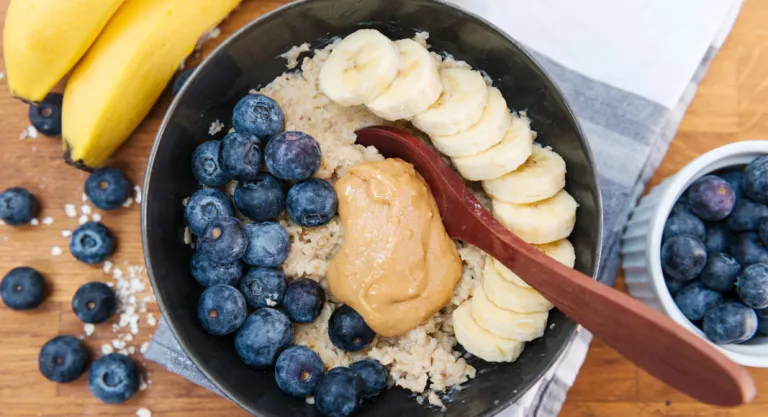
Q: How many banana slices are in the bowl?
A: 11